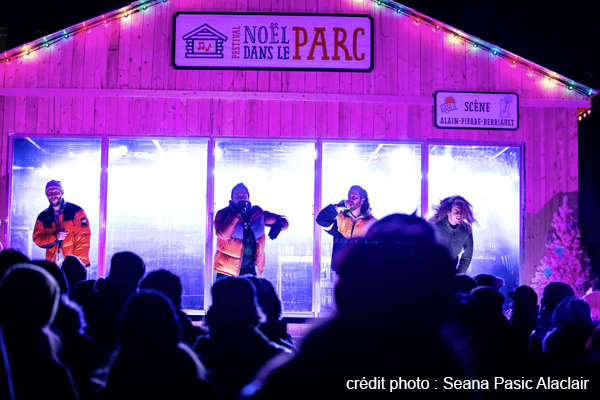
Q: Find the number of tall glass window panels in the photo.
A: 5